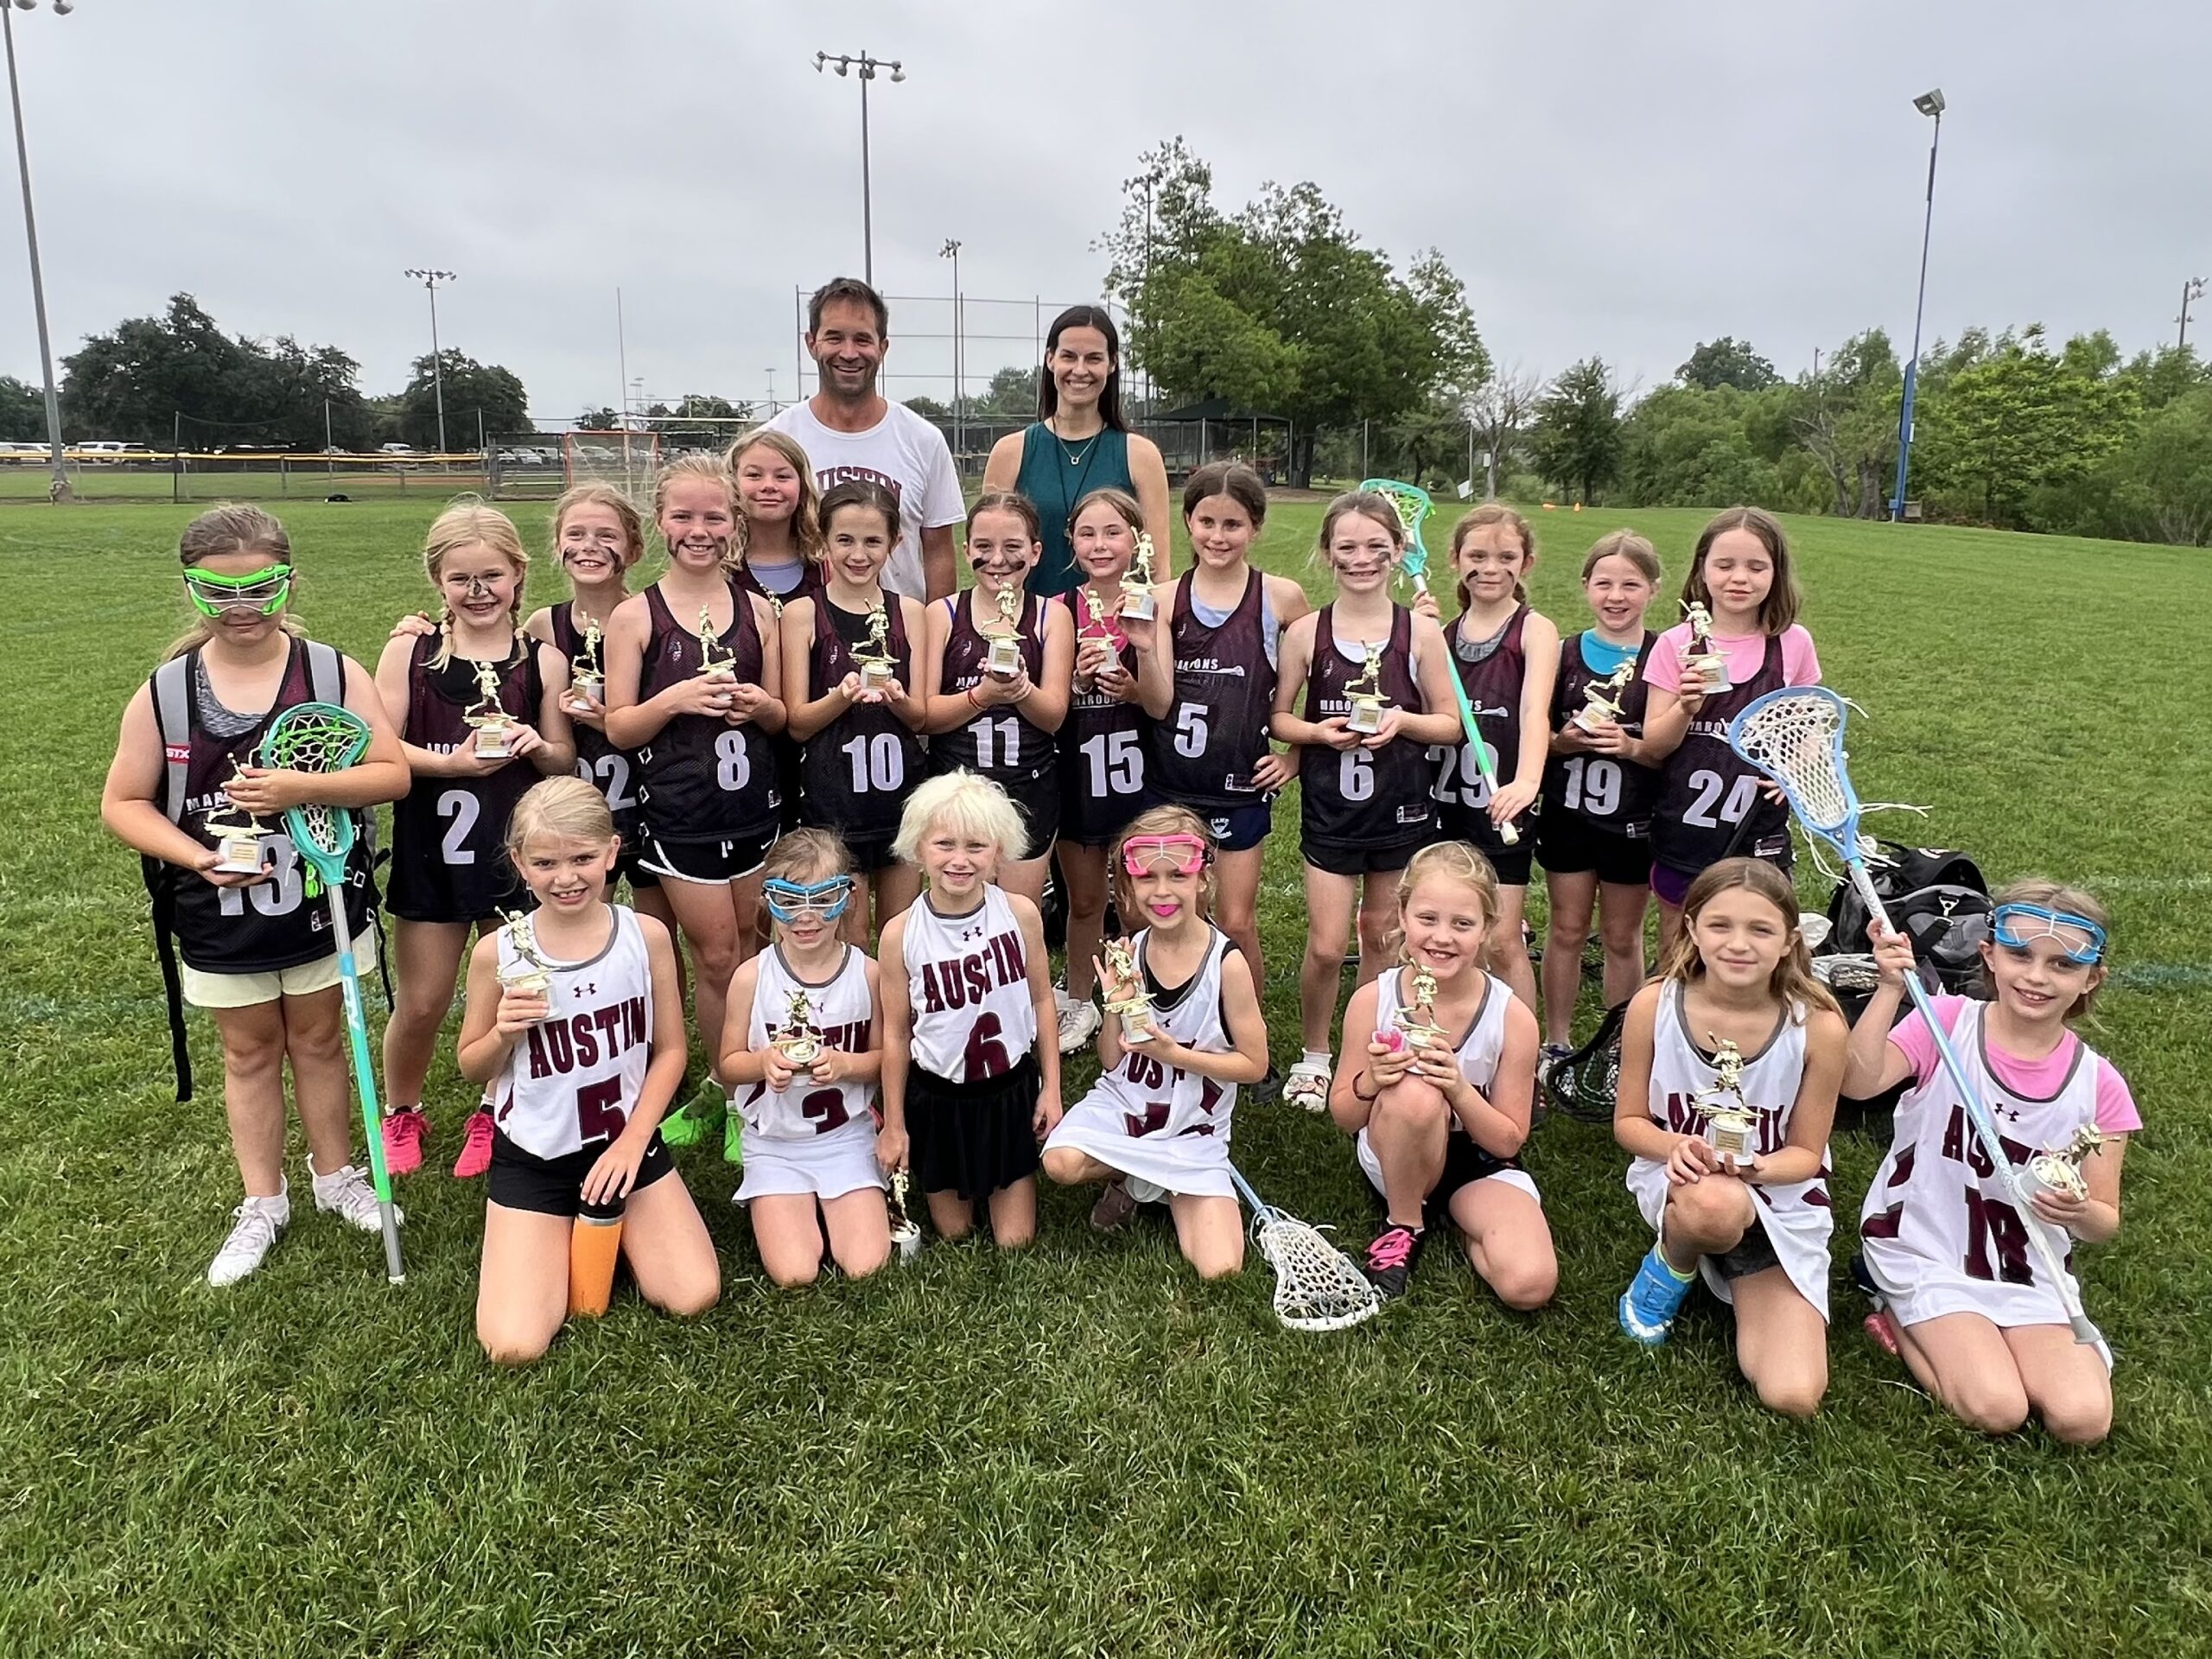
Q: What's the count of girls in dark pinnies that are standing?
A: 13